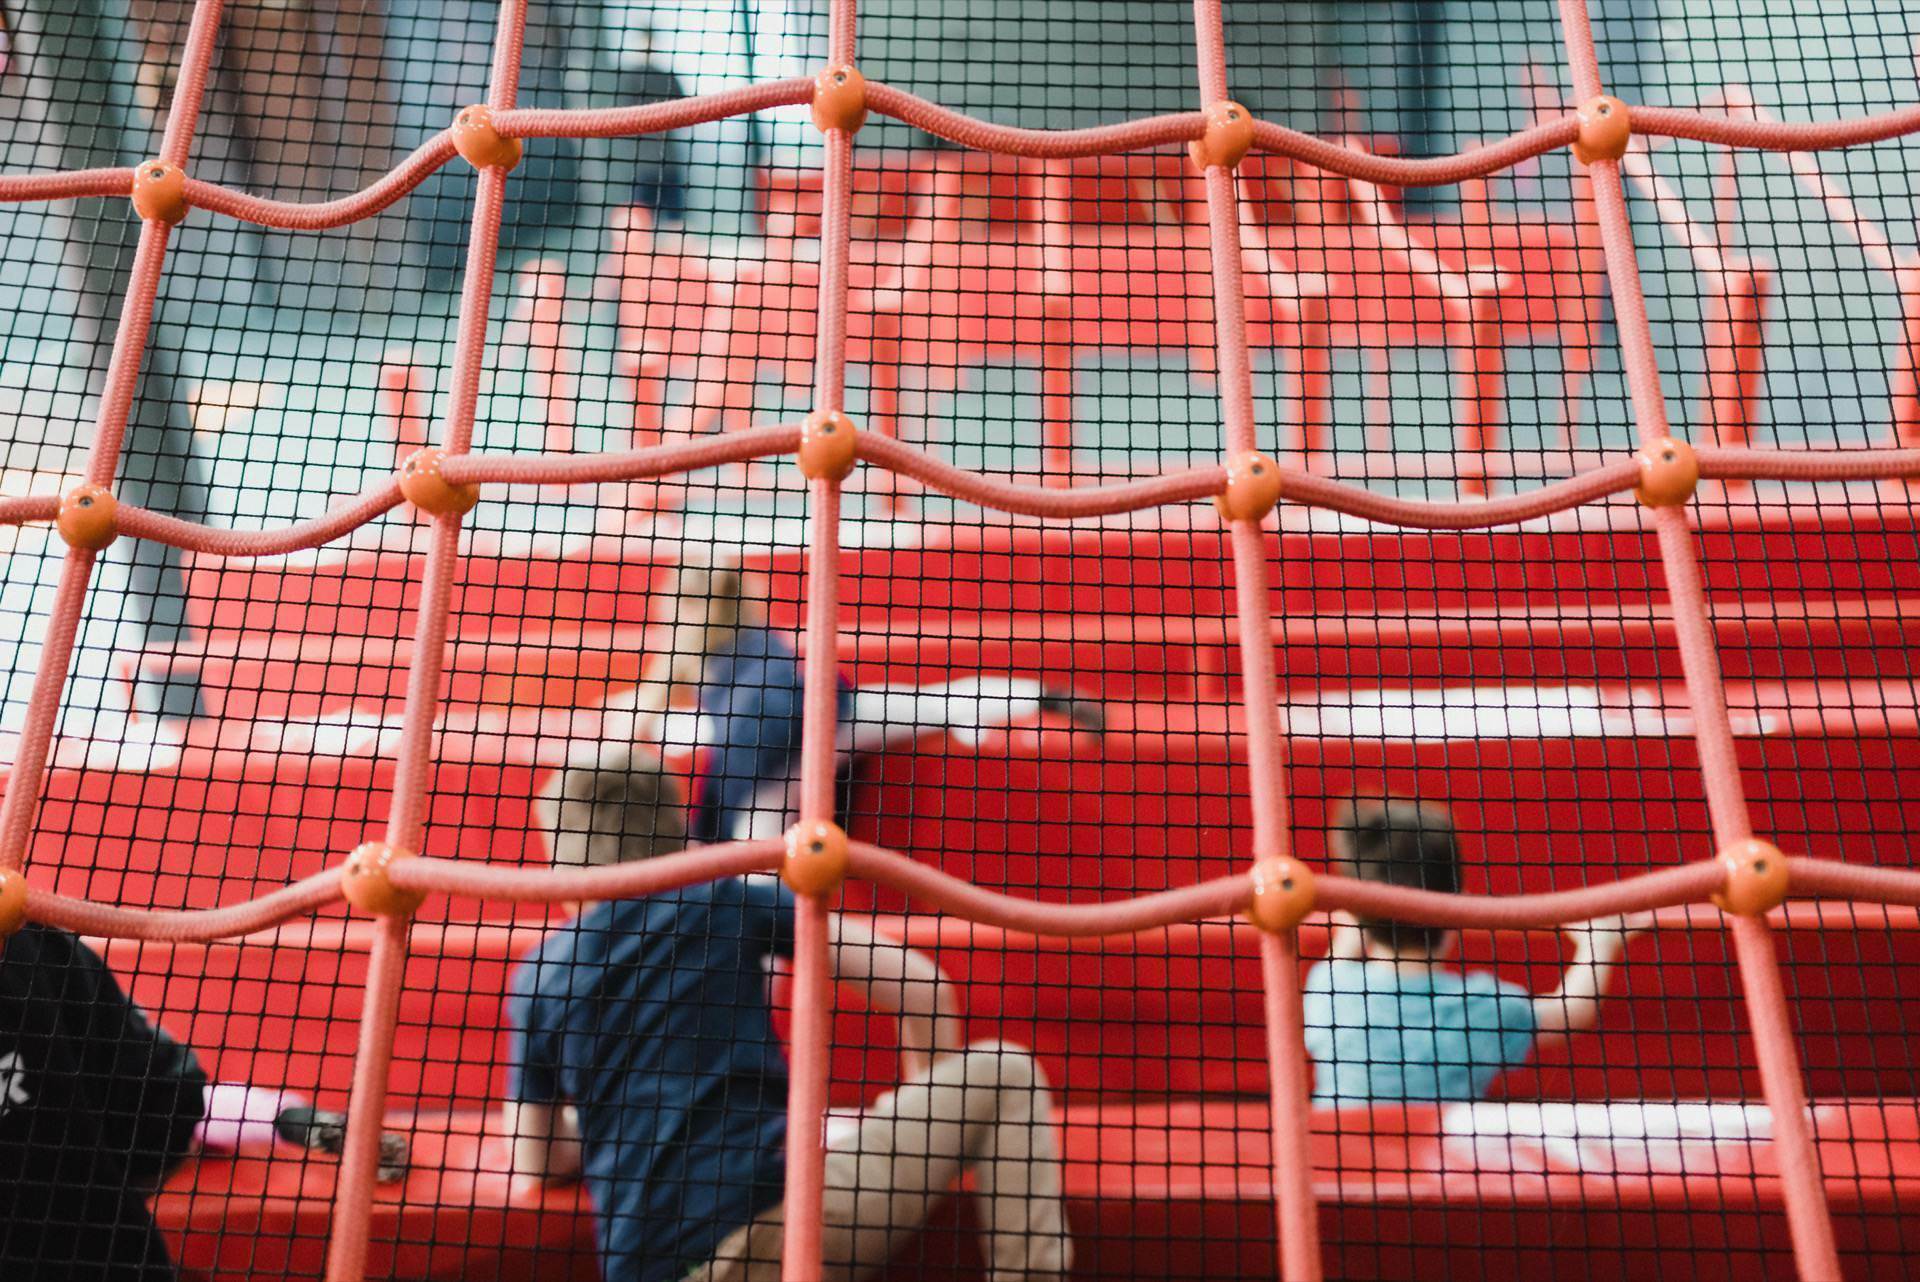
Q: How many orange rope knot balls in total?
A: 15